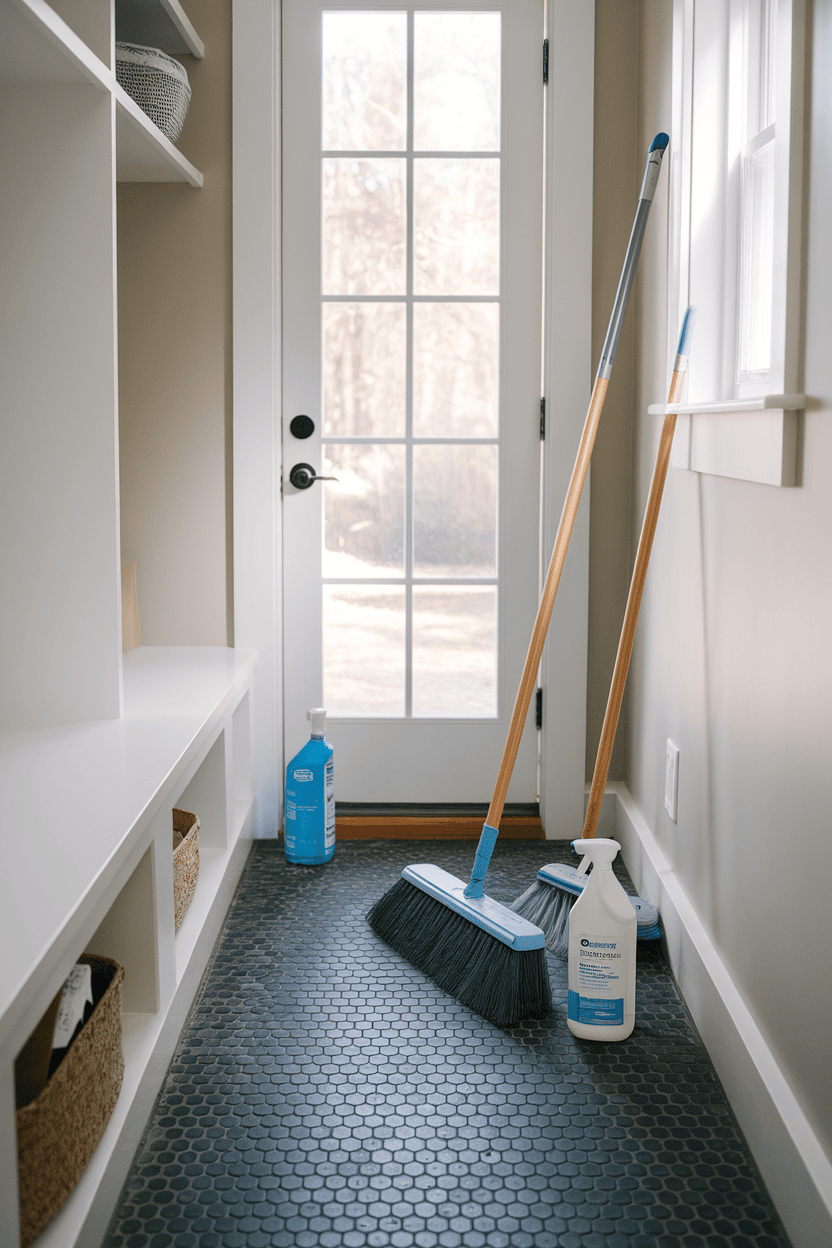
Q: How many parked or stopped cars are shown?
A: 0